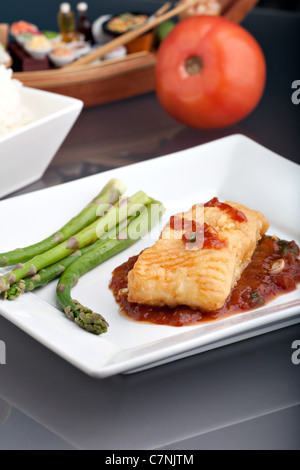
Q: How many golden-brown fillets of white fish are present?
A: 1